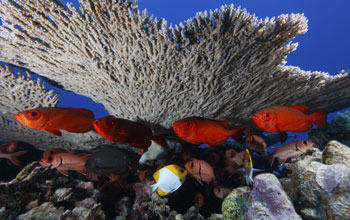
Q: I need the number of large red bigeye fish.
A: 4